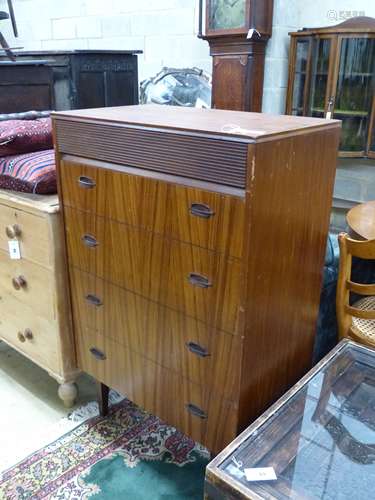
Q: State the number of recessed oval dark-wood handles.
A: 8